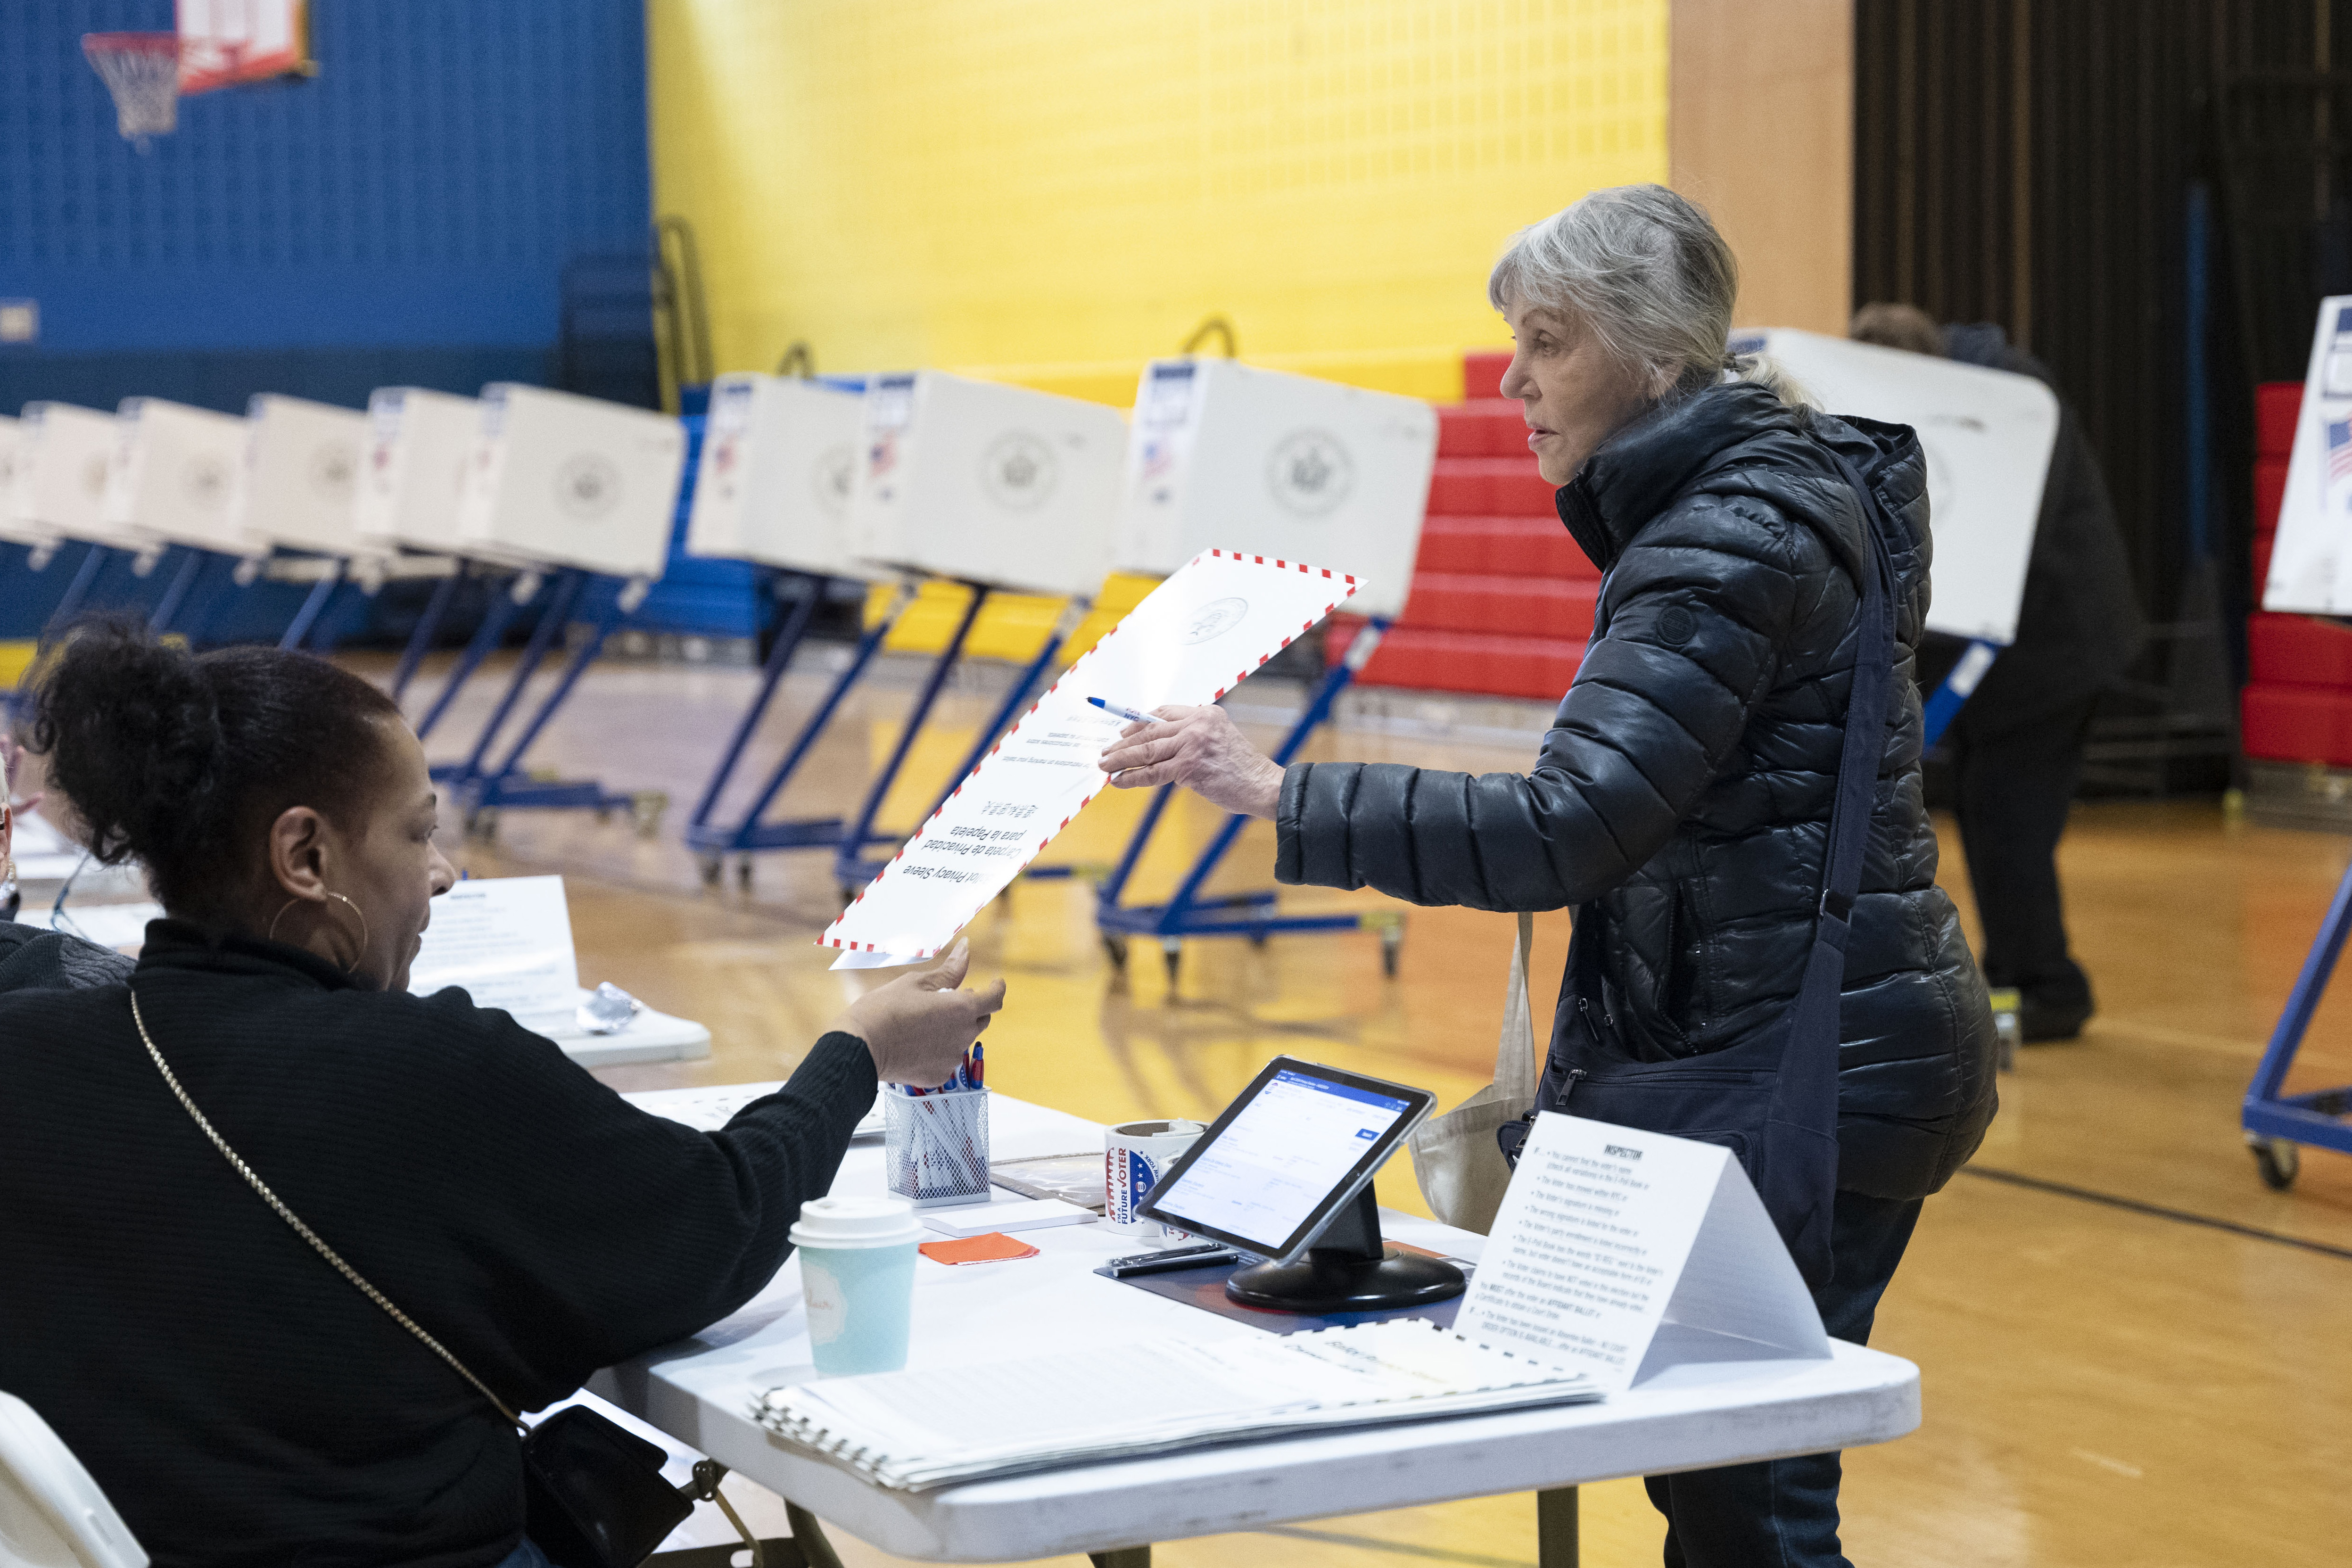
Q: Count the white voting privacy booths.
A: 11